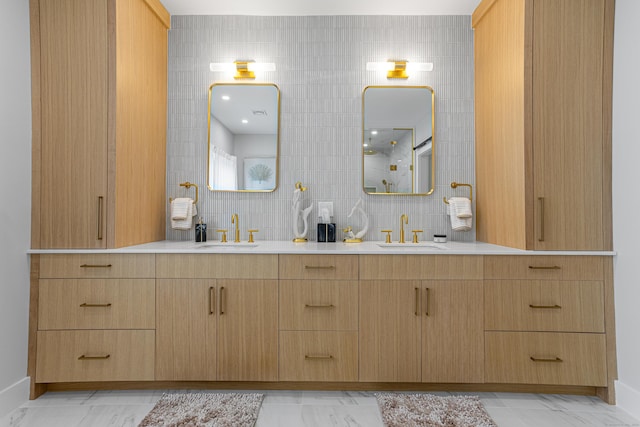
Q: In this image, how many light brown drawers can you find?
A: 9